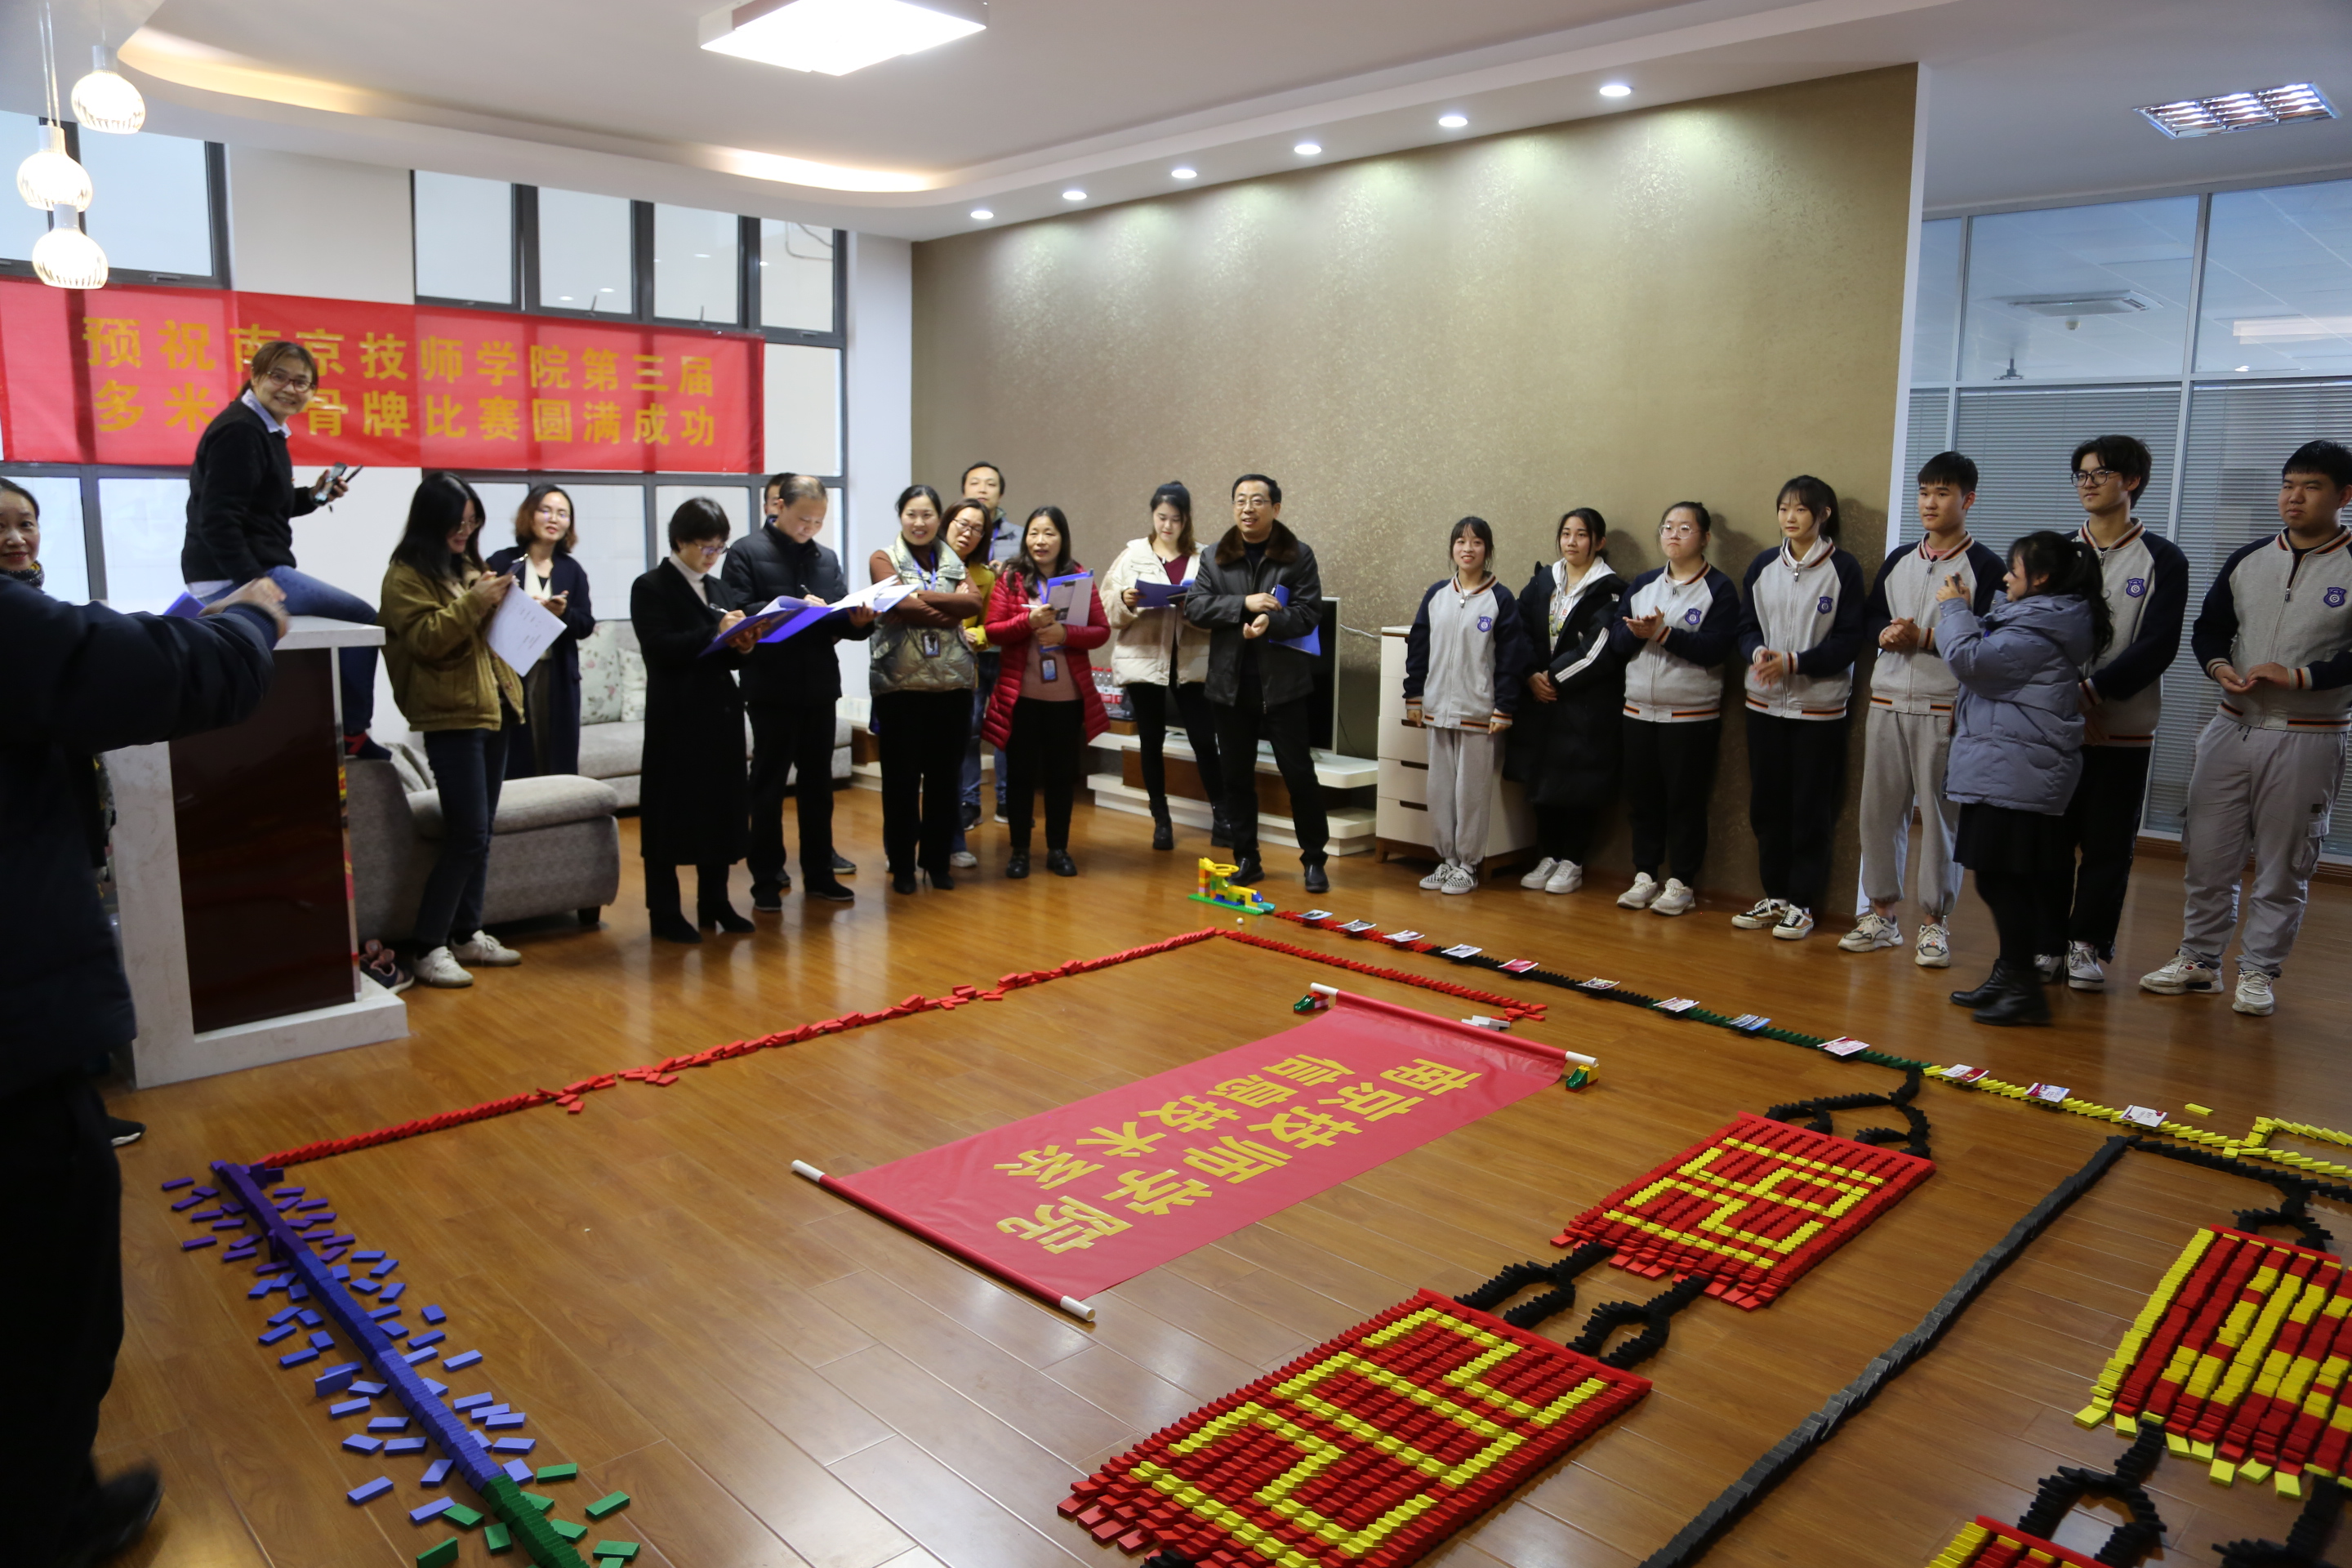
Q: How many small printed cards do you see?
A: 12